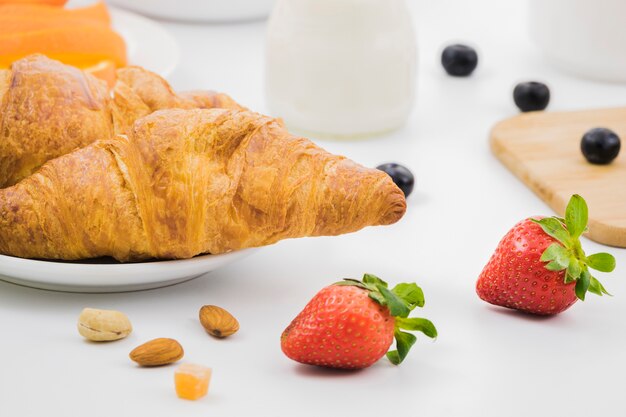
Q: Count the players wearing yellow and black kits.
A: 0